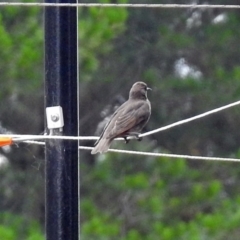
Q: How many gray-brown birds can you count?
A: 1